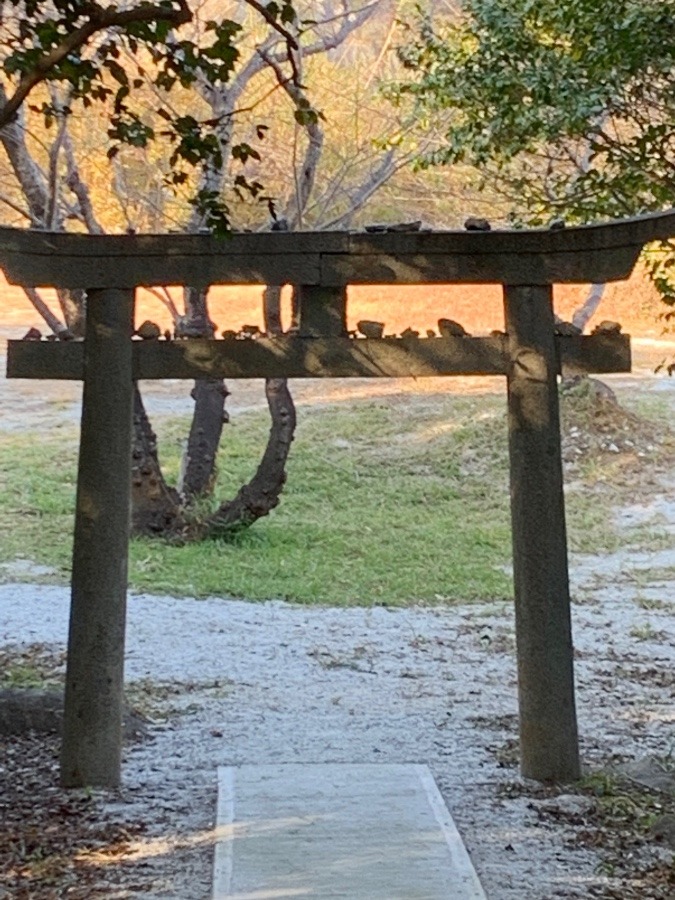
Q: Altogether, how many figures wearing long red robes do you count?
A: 0